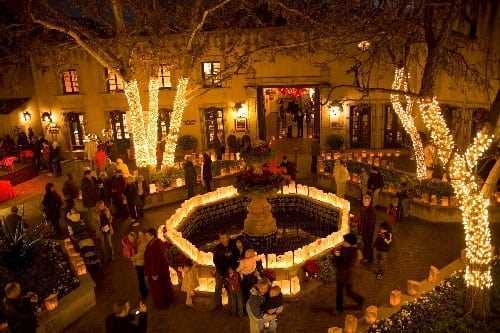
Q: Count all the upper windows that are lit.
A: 4